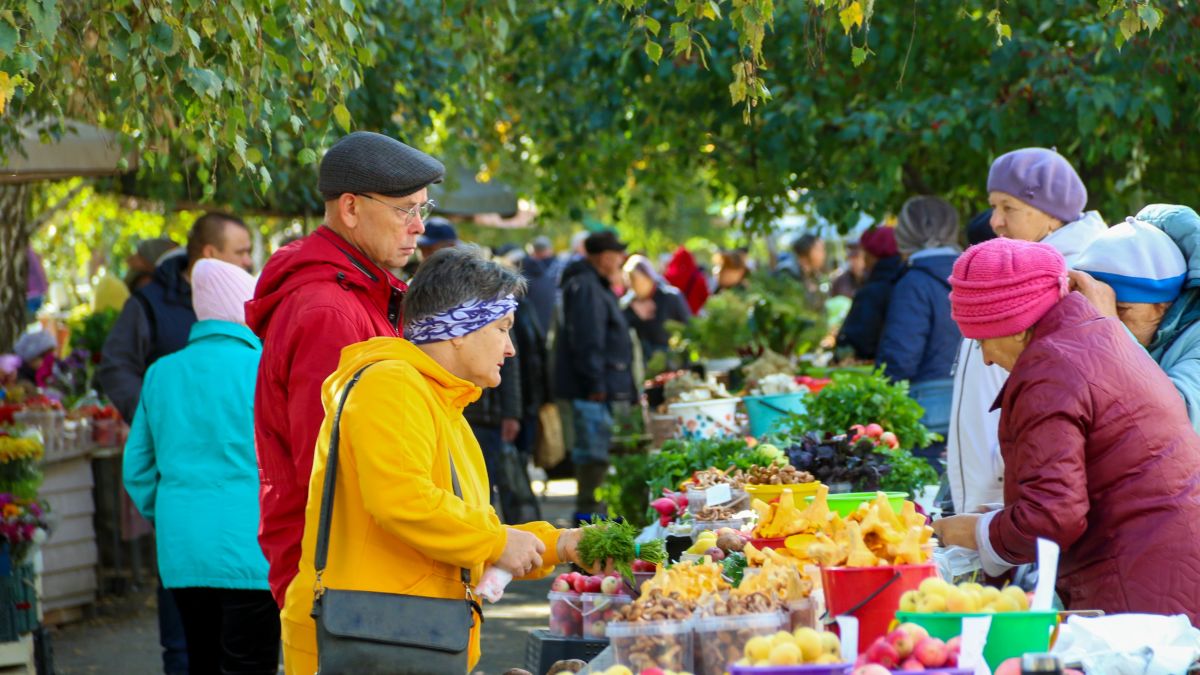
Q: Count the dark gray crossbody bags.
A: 1